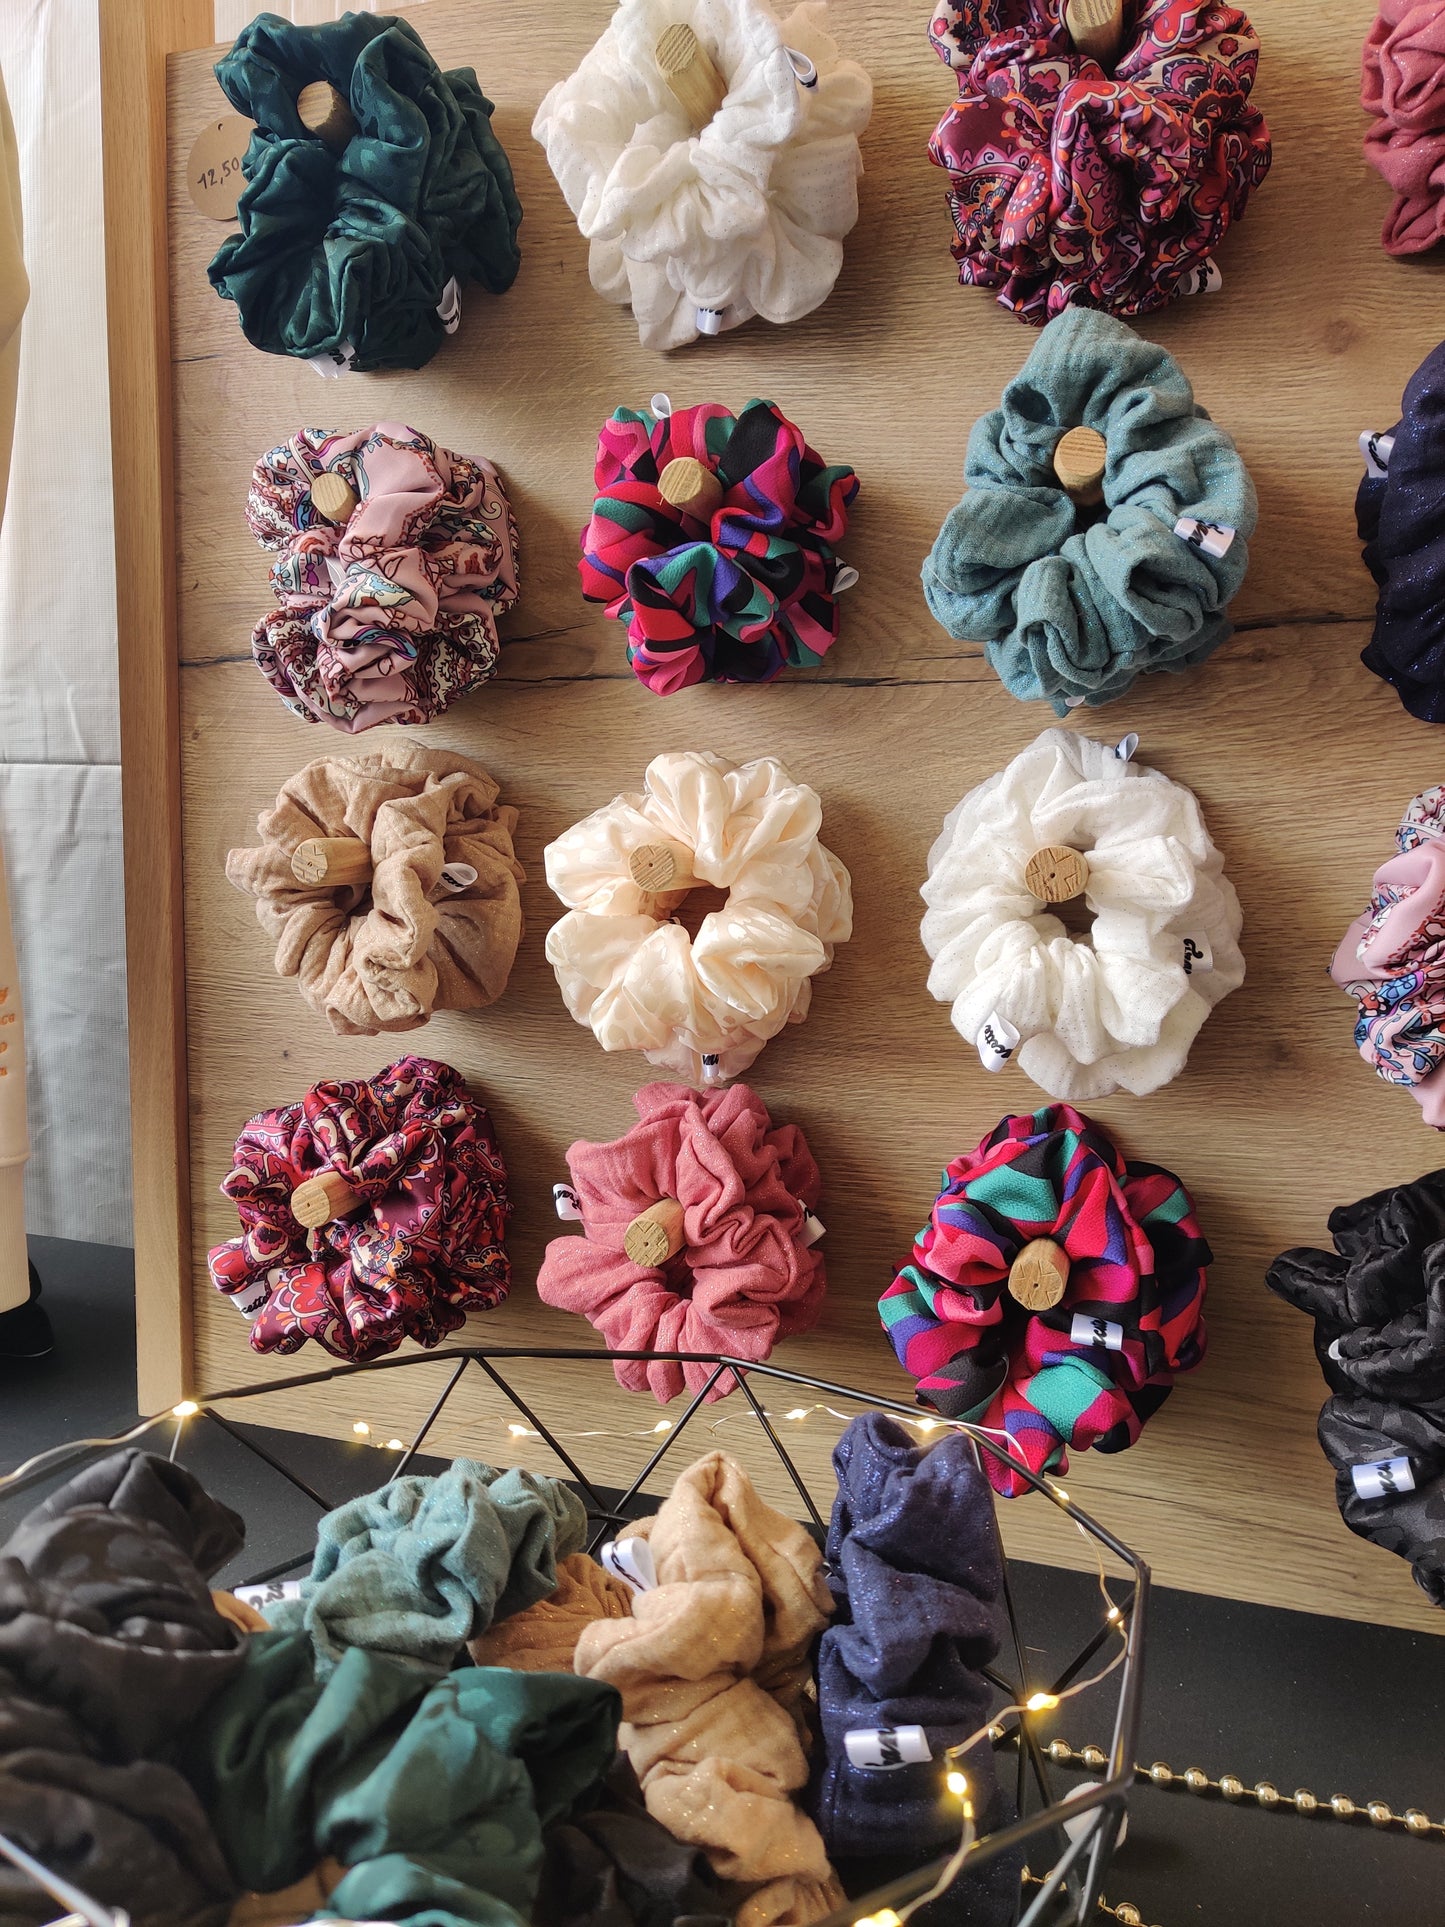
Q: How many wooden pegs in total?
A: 12